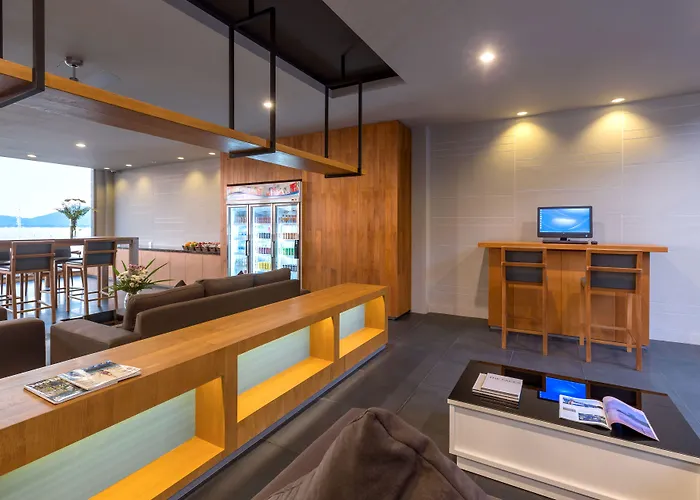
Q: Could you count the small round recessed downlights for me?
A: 10